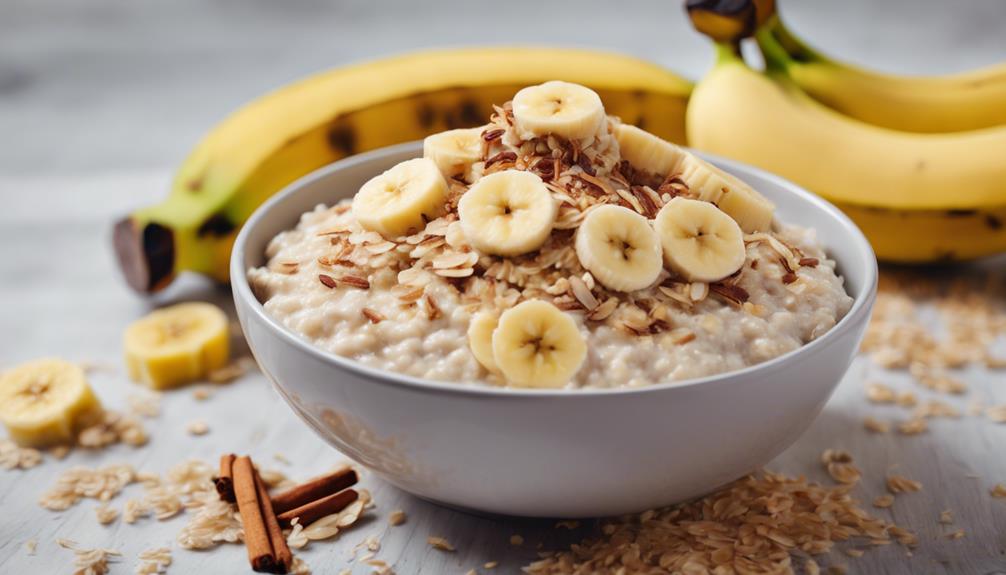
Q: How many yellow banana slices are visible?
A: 12